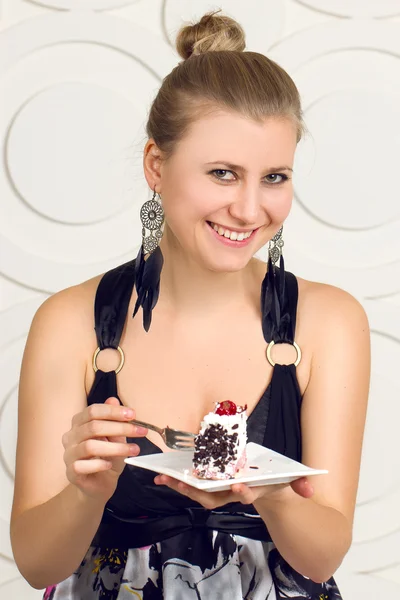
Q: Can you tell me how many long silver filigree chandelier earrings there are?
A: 2